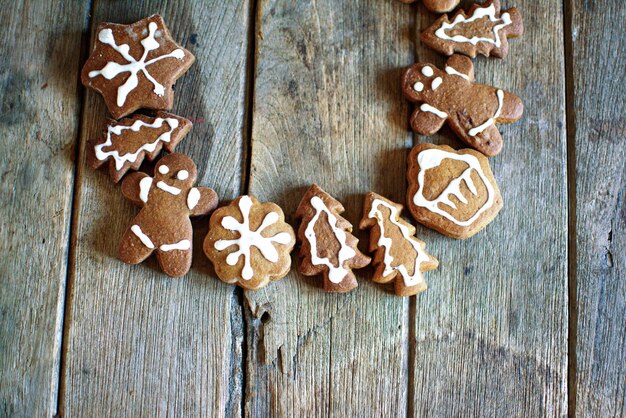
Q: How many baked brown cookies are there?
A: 10